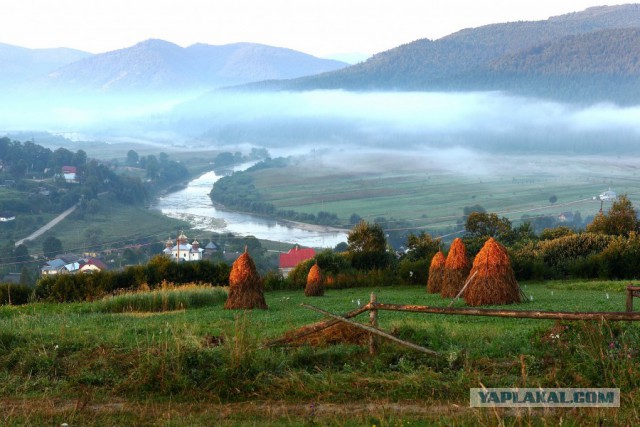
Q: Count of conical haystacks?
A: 5